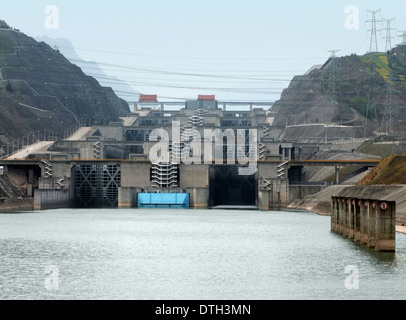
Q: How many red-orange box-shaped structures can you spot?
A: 2